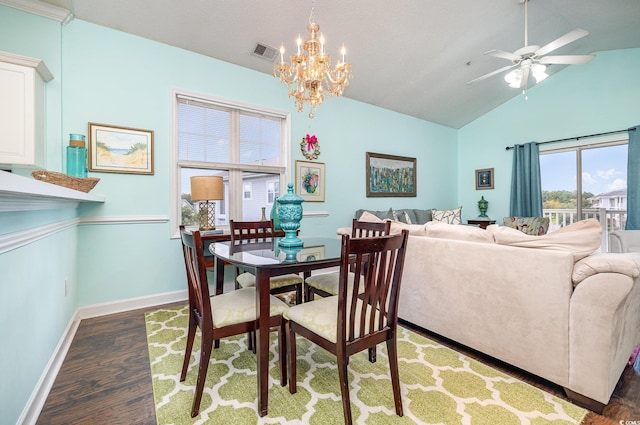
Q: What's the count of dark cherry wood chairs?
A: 4